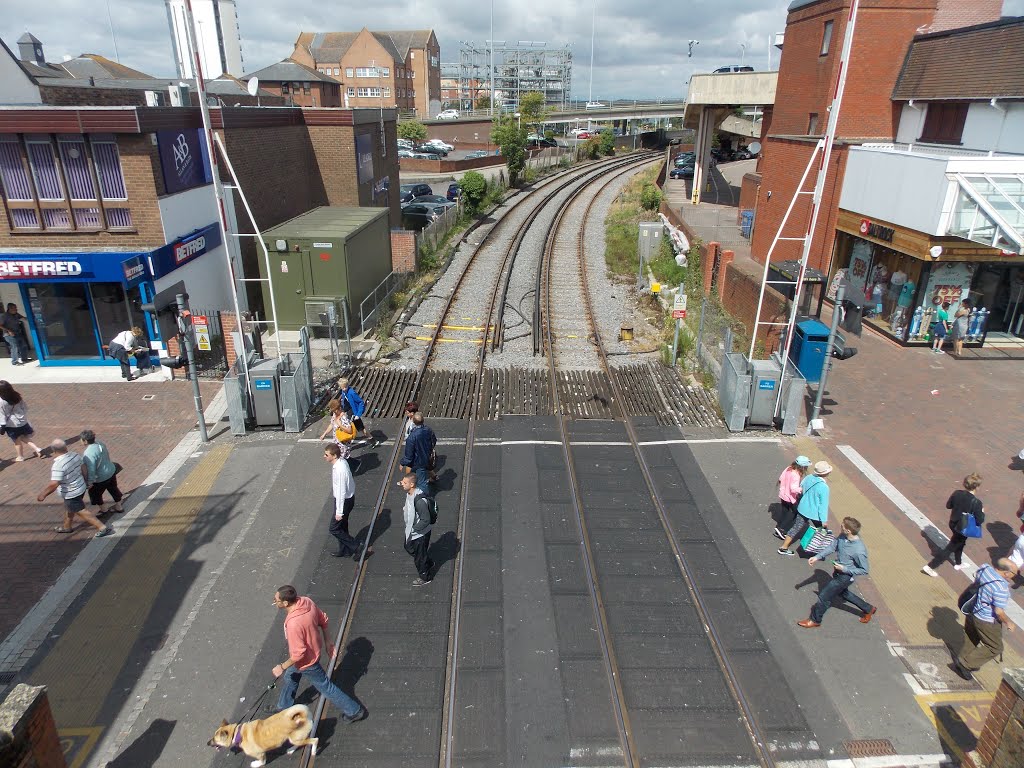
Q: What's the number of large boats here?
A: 0